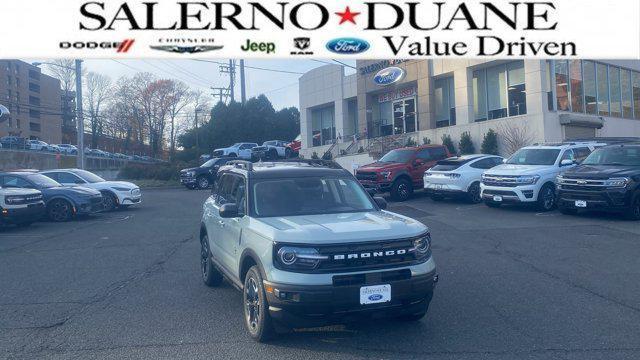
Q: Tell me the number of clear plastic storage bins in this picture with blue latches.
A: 0